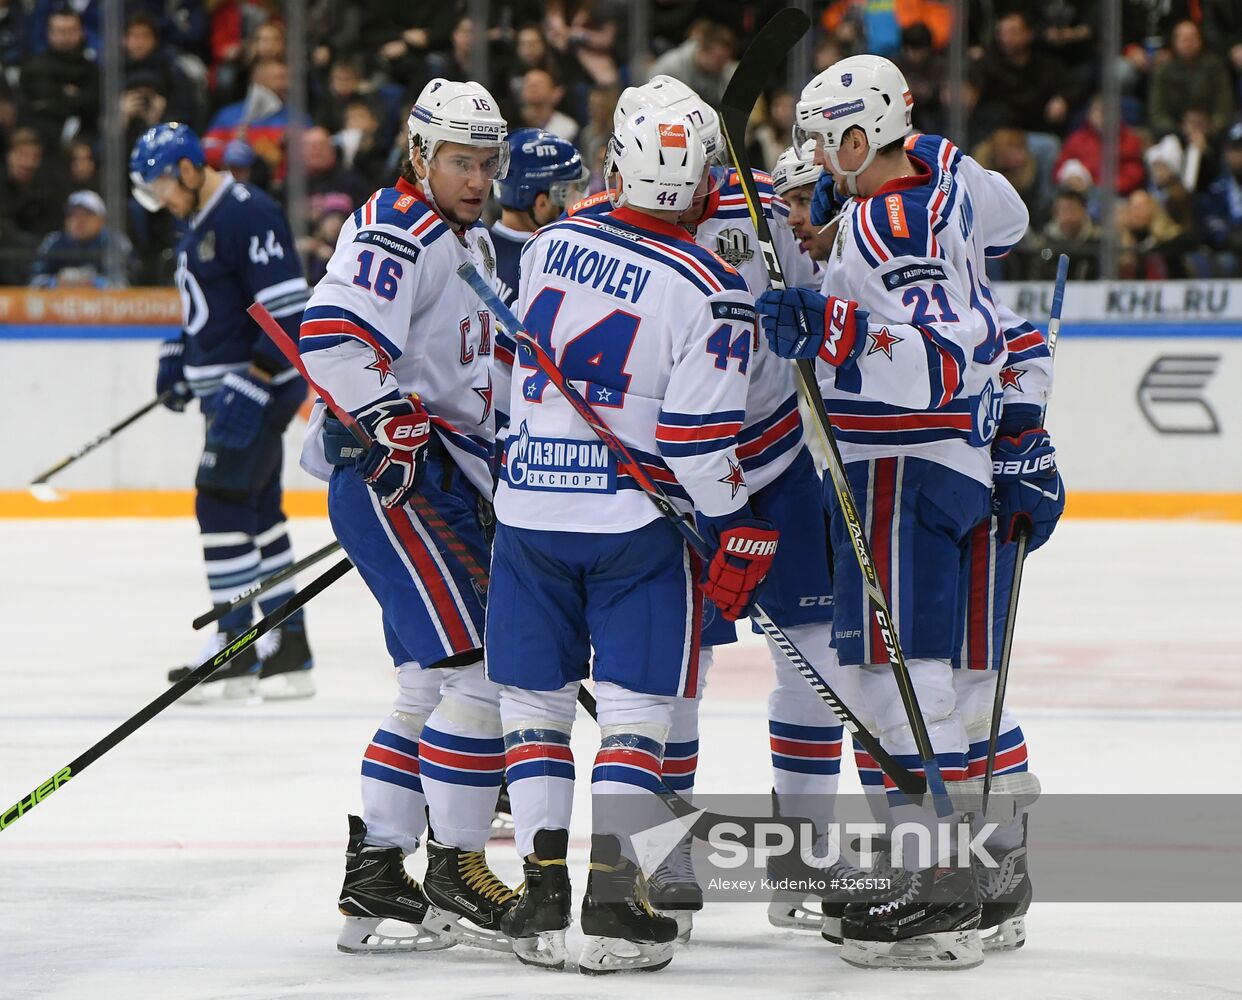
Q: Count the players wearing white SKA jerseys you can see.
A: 5